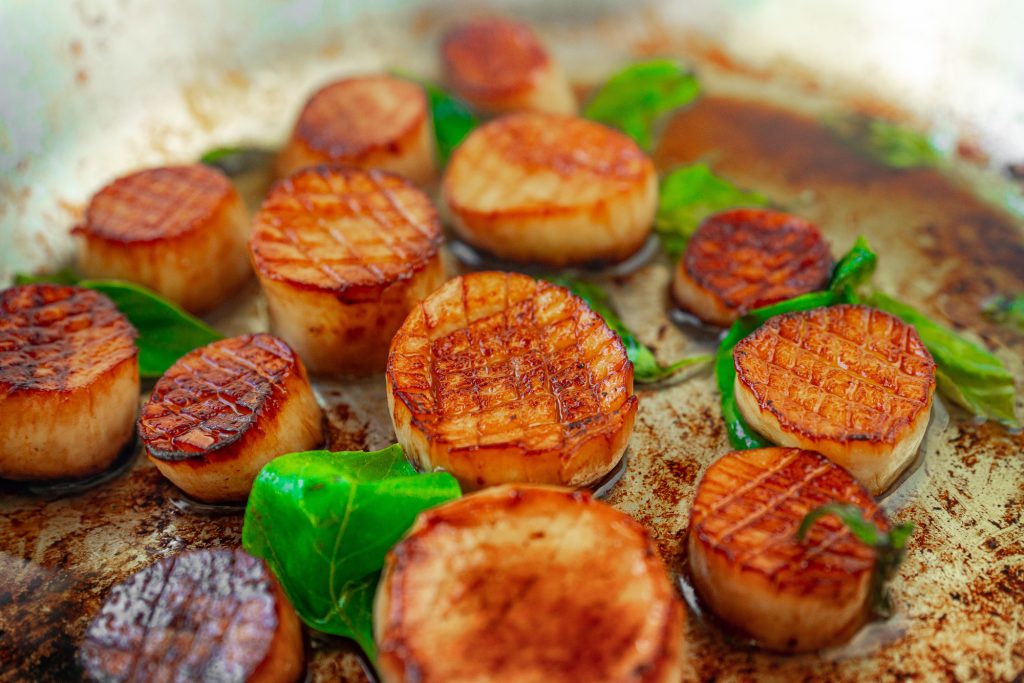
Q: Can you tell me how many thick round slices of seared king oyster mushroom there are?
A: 13